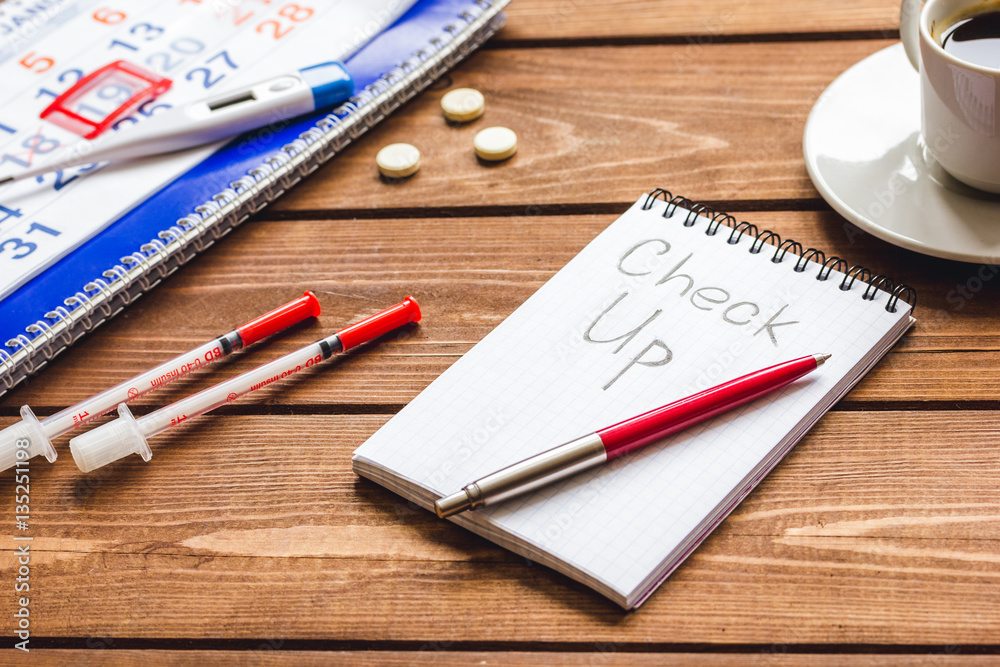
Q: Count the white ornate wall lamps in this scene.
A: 0